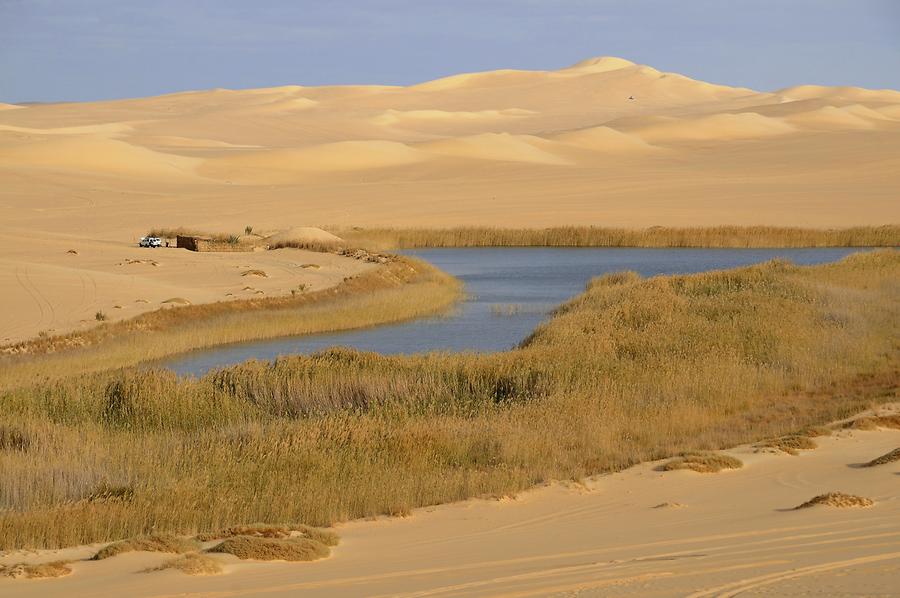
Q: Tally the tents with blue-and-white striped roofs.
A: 0